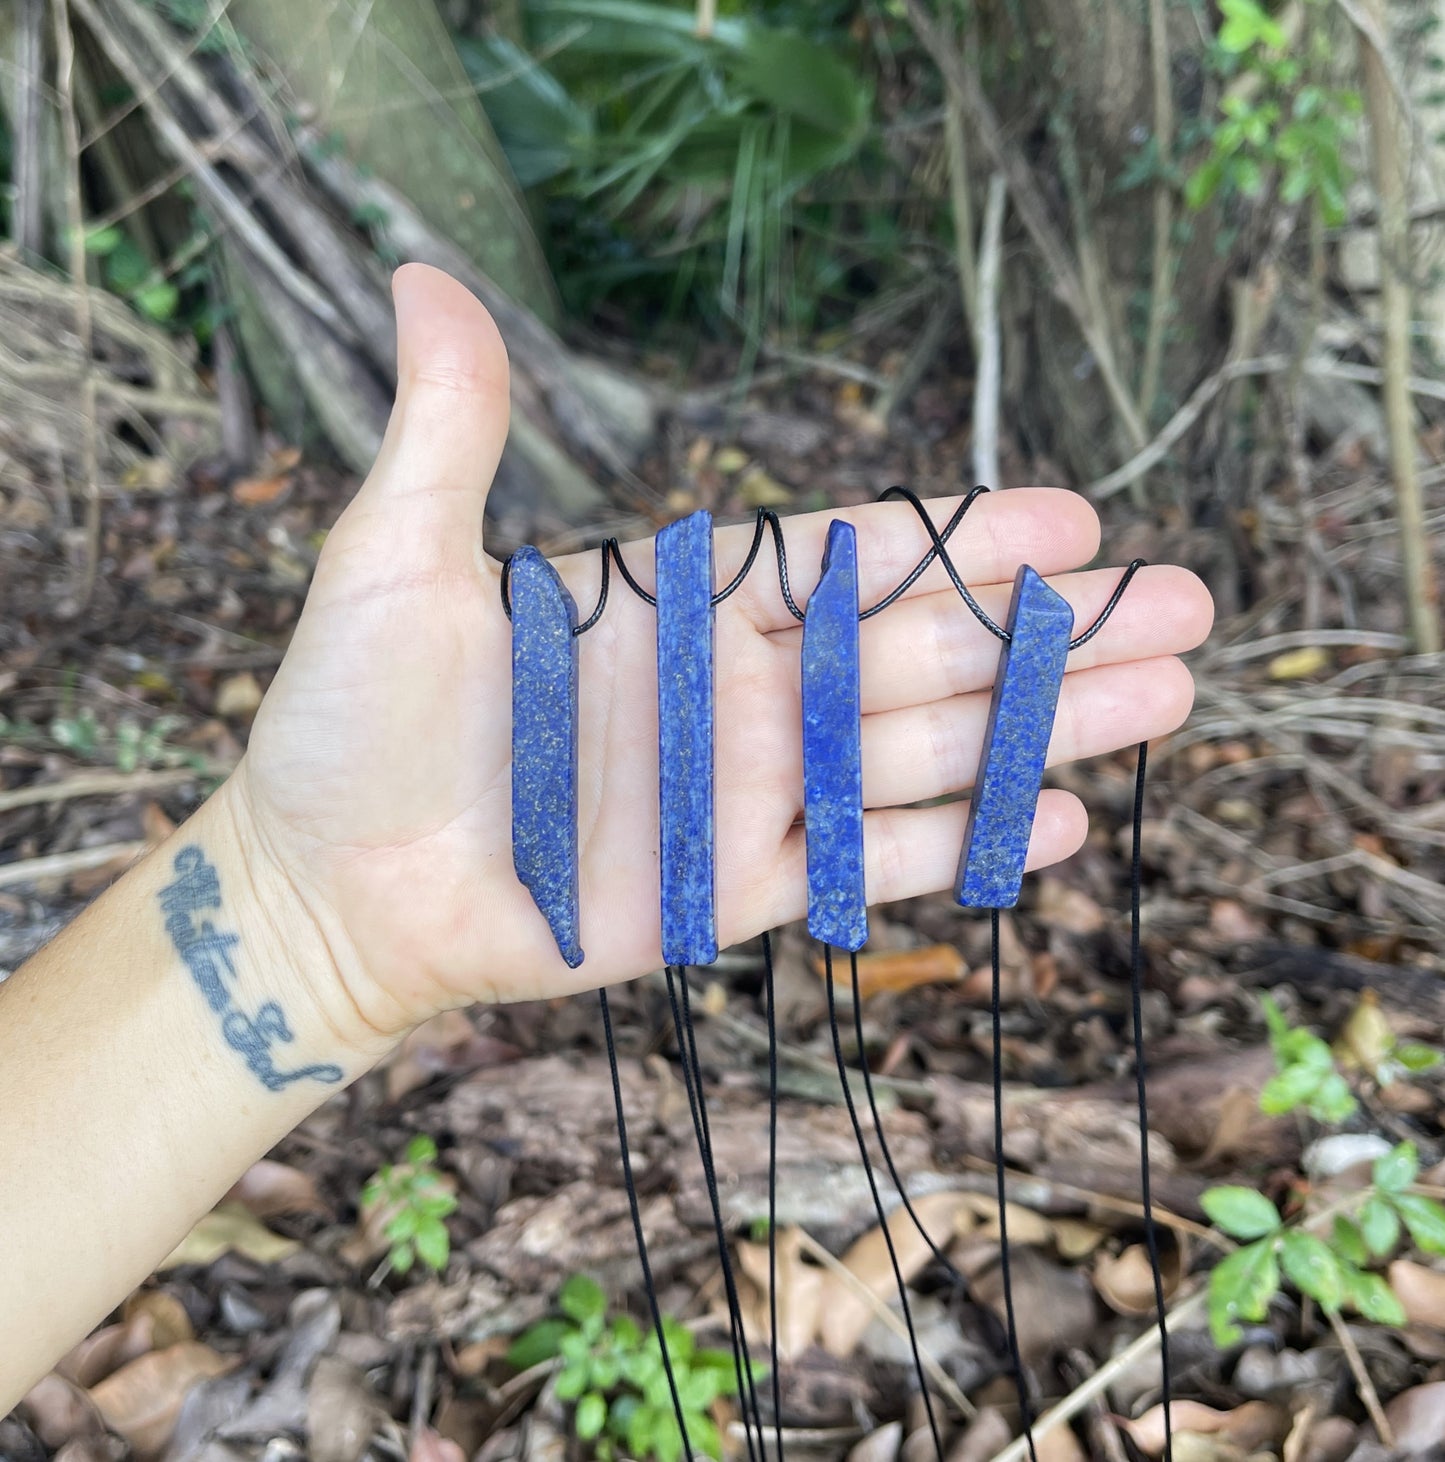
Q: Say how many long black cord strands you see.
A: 8